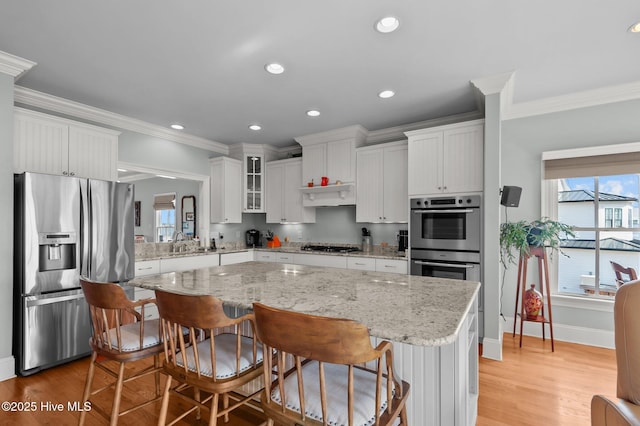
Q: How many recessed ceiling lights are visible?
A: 7